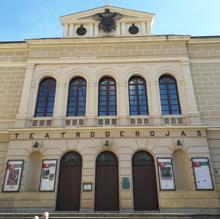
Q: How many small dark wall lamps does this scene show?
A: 3